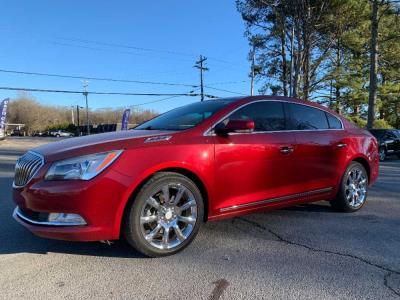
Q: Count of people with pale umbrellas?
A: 0